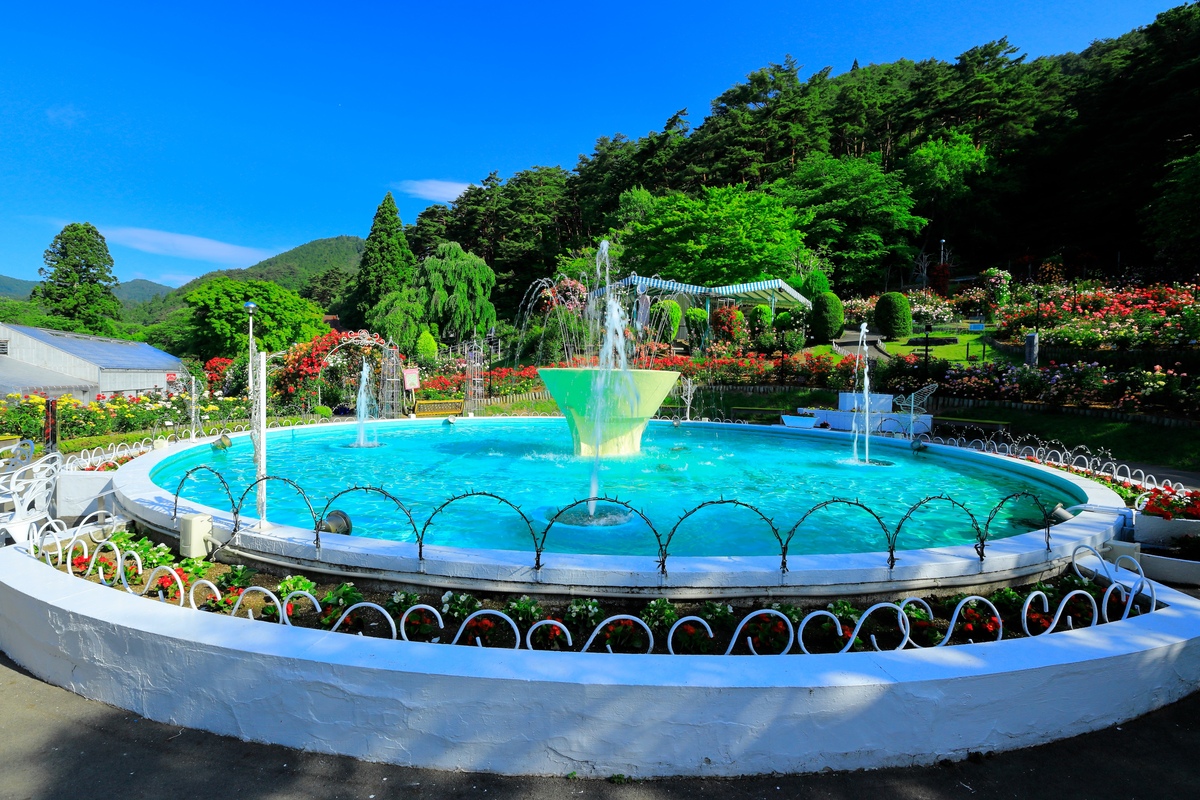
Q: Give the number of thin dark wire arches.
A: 9